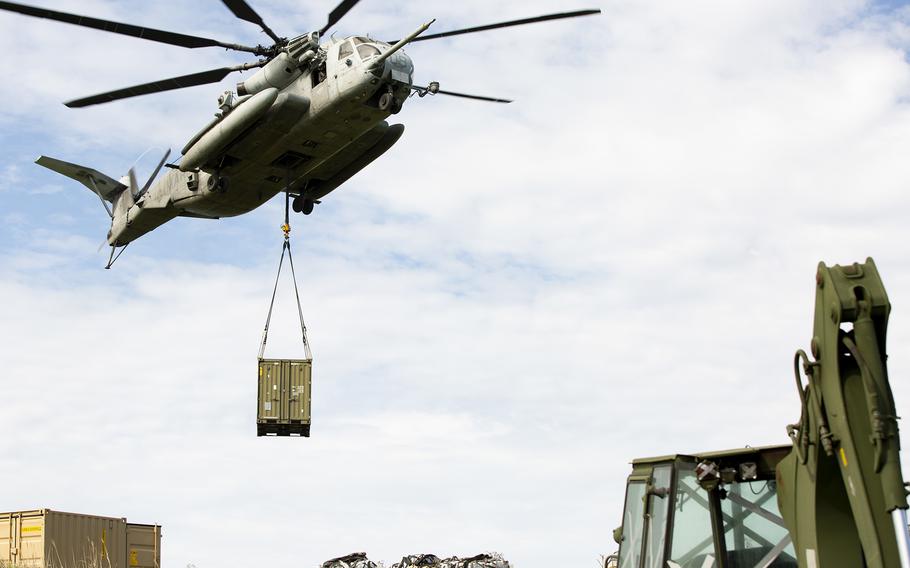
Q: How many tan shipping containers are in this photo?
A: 2